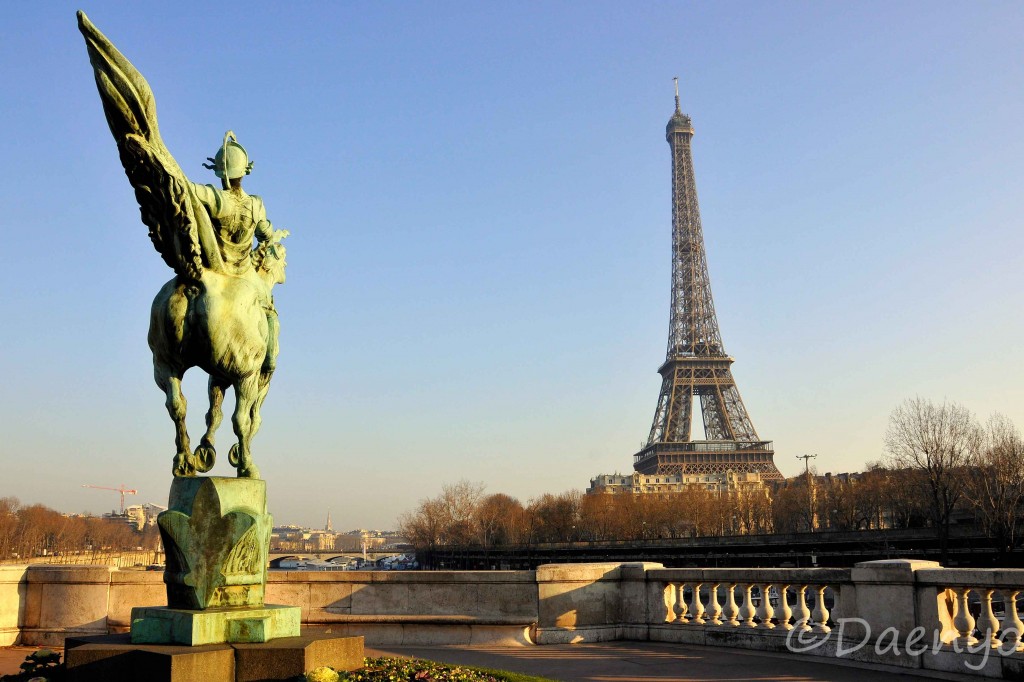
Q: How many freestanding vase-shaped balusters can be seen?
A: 12